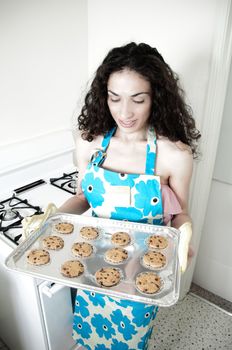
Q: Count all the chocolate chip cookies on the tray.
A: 12